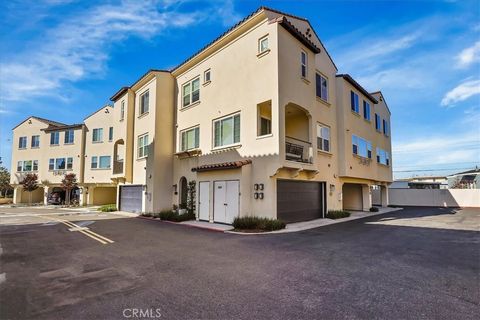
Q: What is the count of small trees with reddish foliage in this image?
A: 2